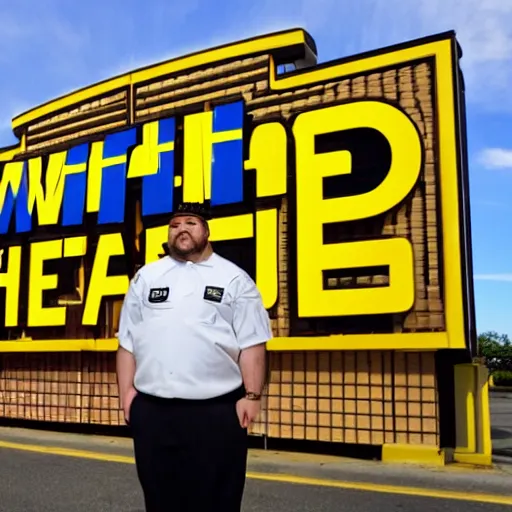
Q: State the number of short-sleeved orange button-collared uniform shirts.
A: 0